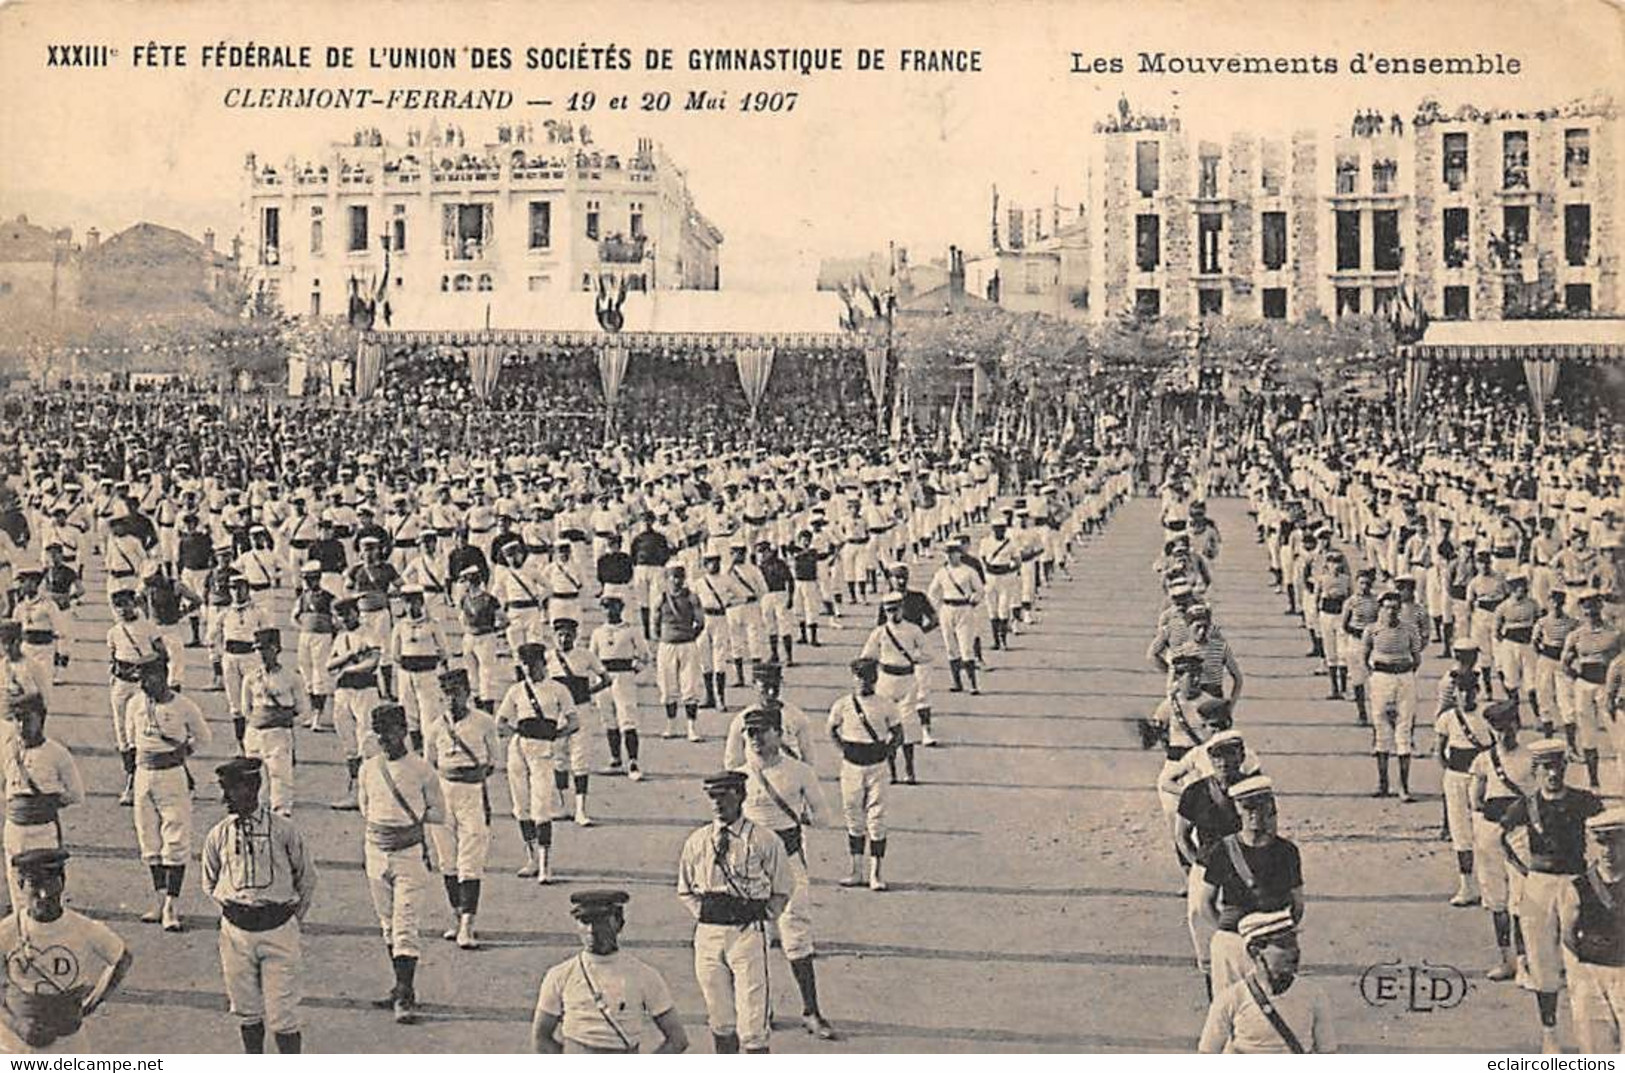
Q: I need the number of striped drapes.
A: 7